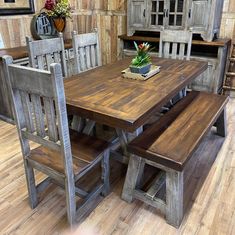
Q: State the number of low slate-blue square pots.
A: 1